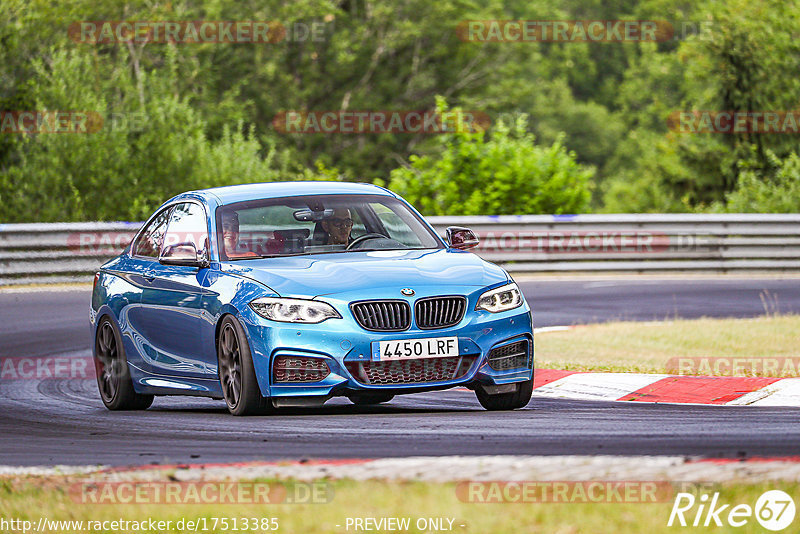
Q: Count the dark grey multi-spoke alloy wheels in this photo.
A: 2